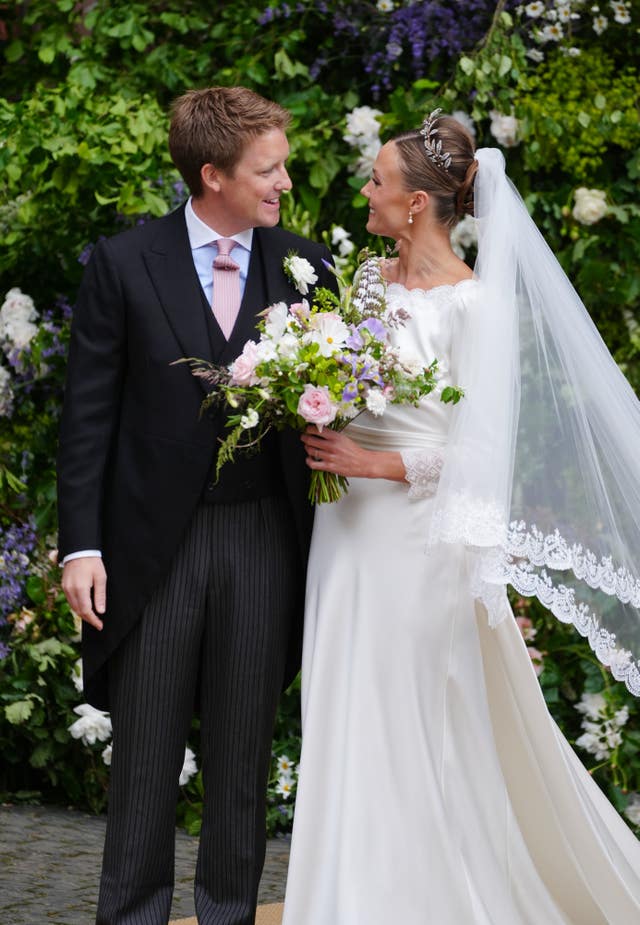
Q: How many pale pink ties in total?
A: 1